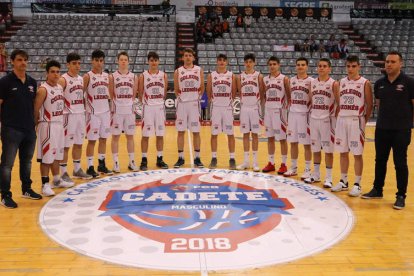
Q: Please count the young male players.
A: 12